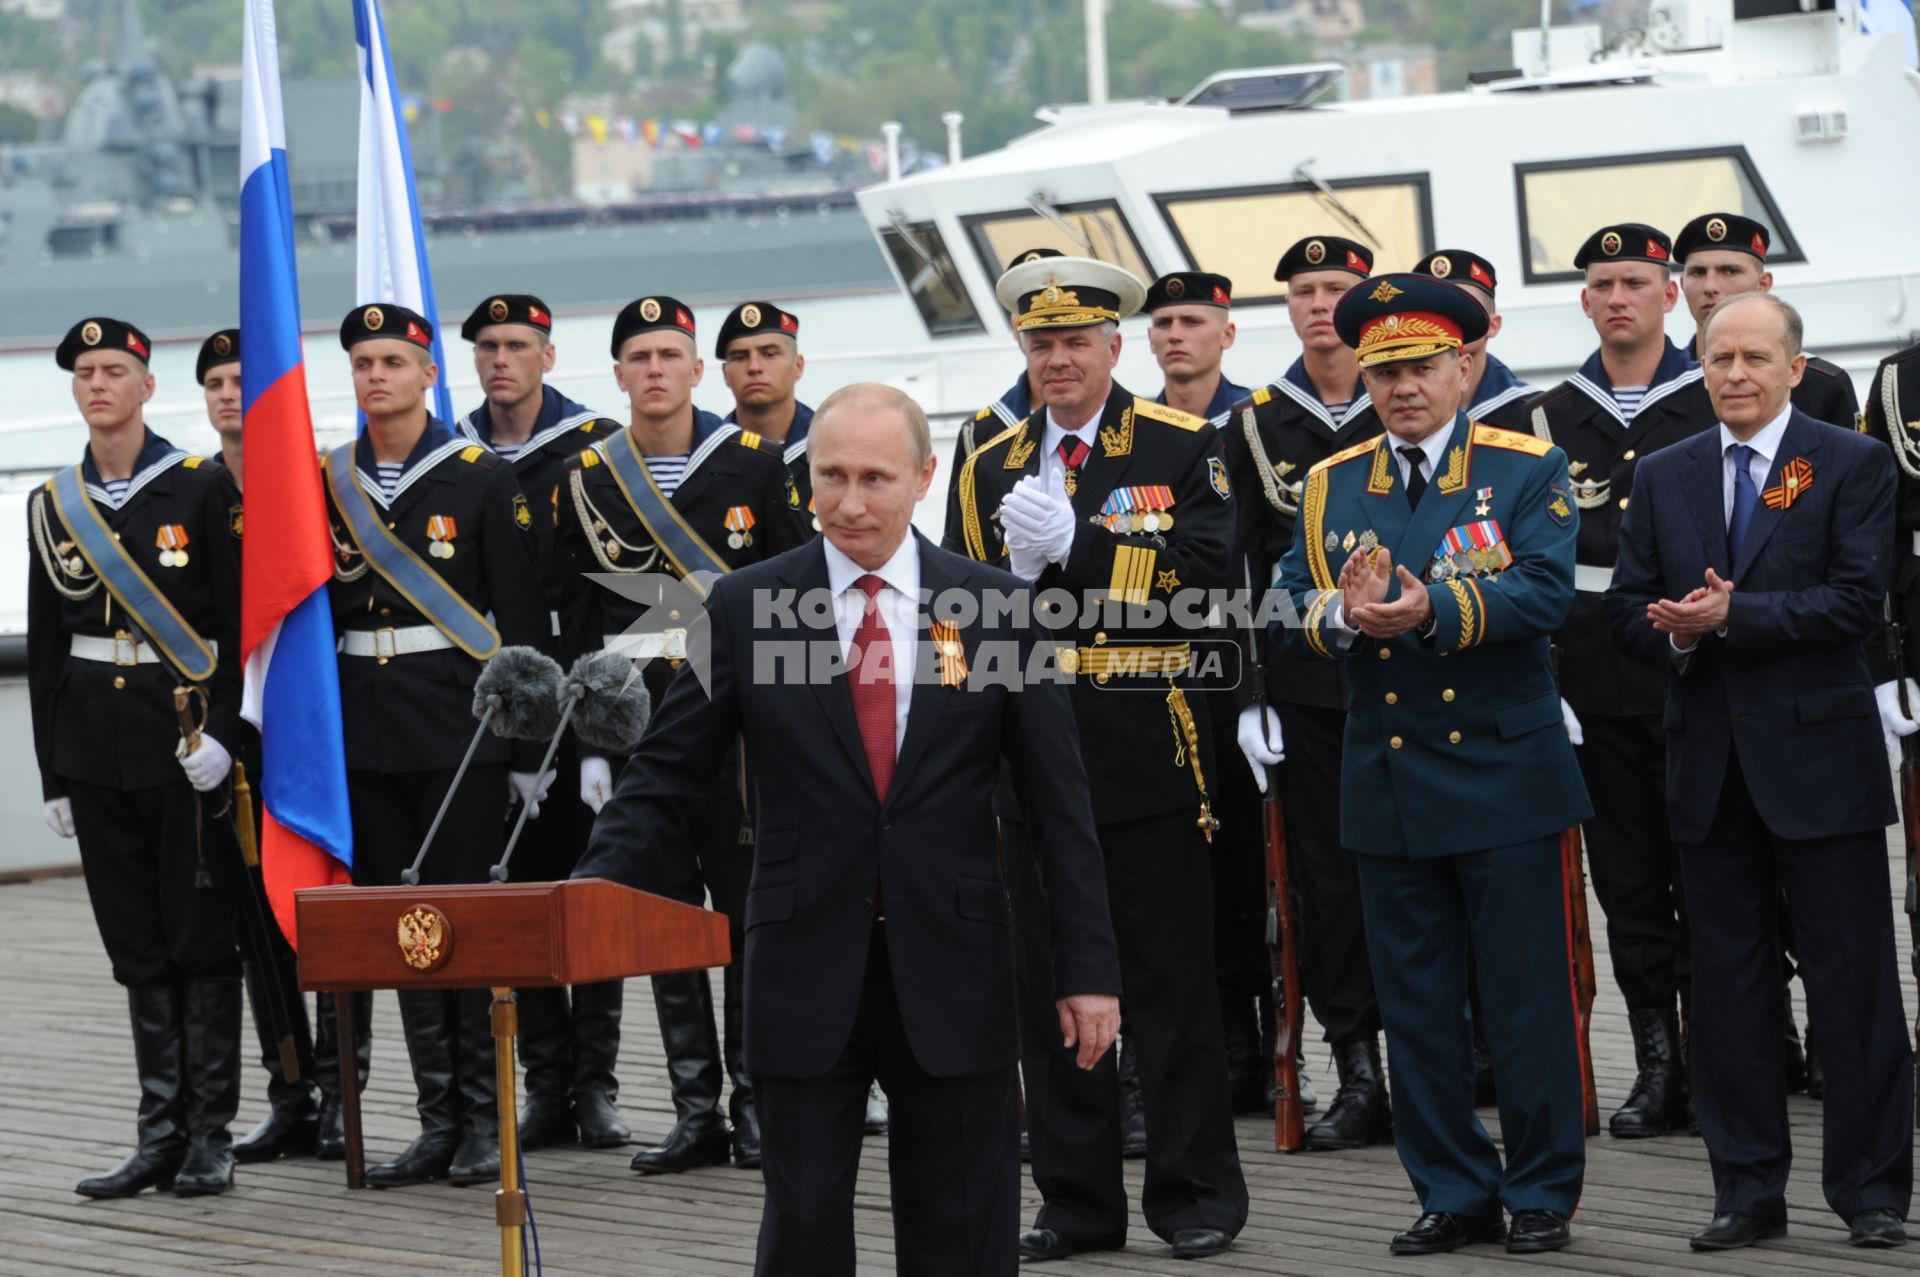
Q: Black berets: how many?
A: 12